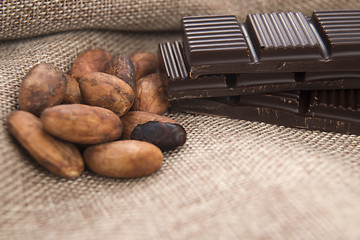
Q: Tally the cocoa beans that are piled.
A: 11